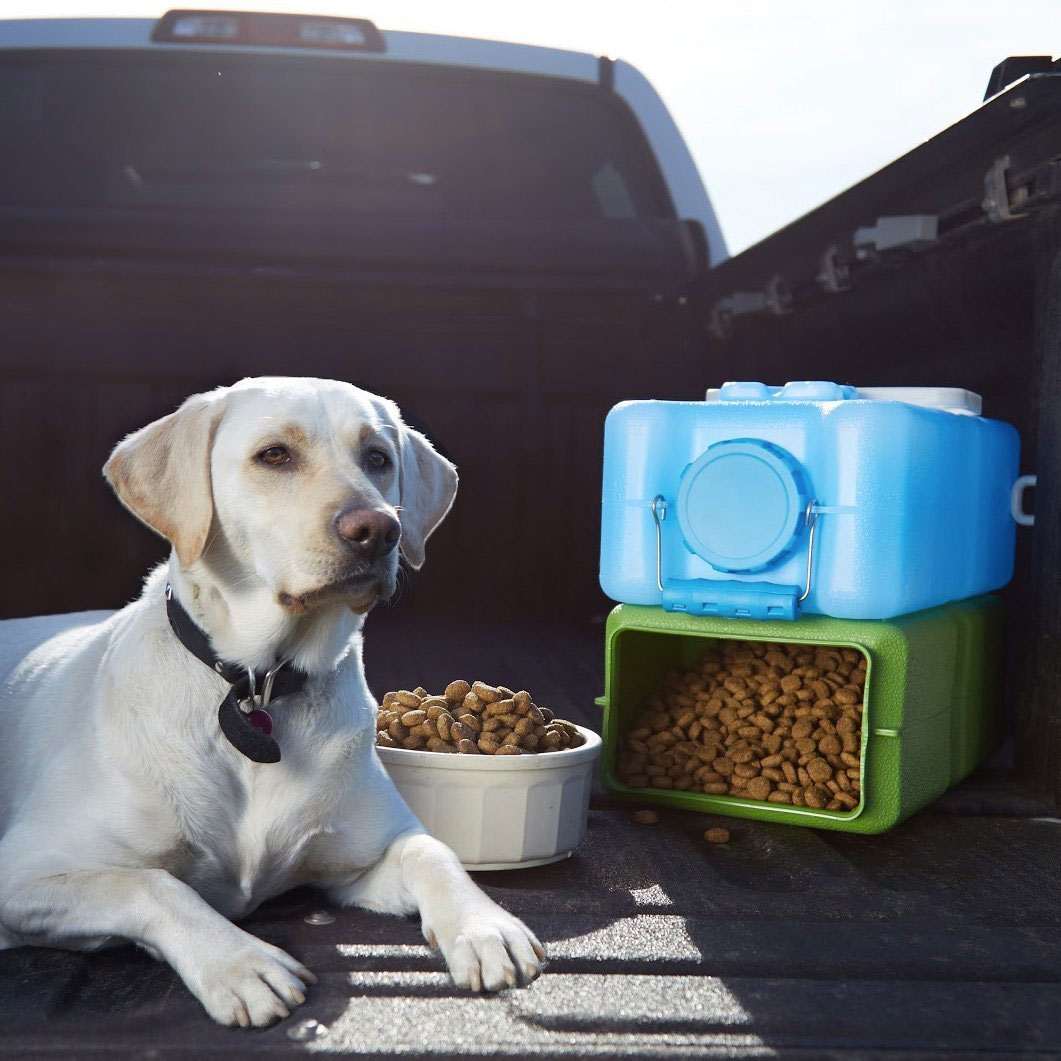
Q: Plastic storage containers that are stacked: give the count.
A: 2